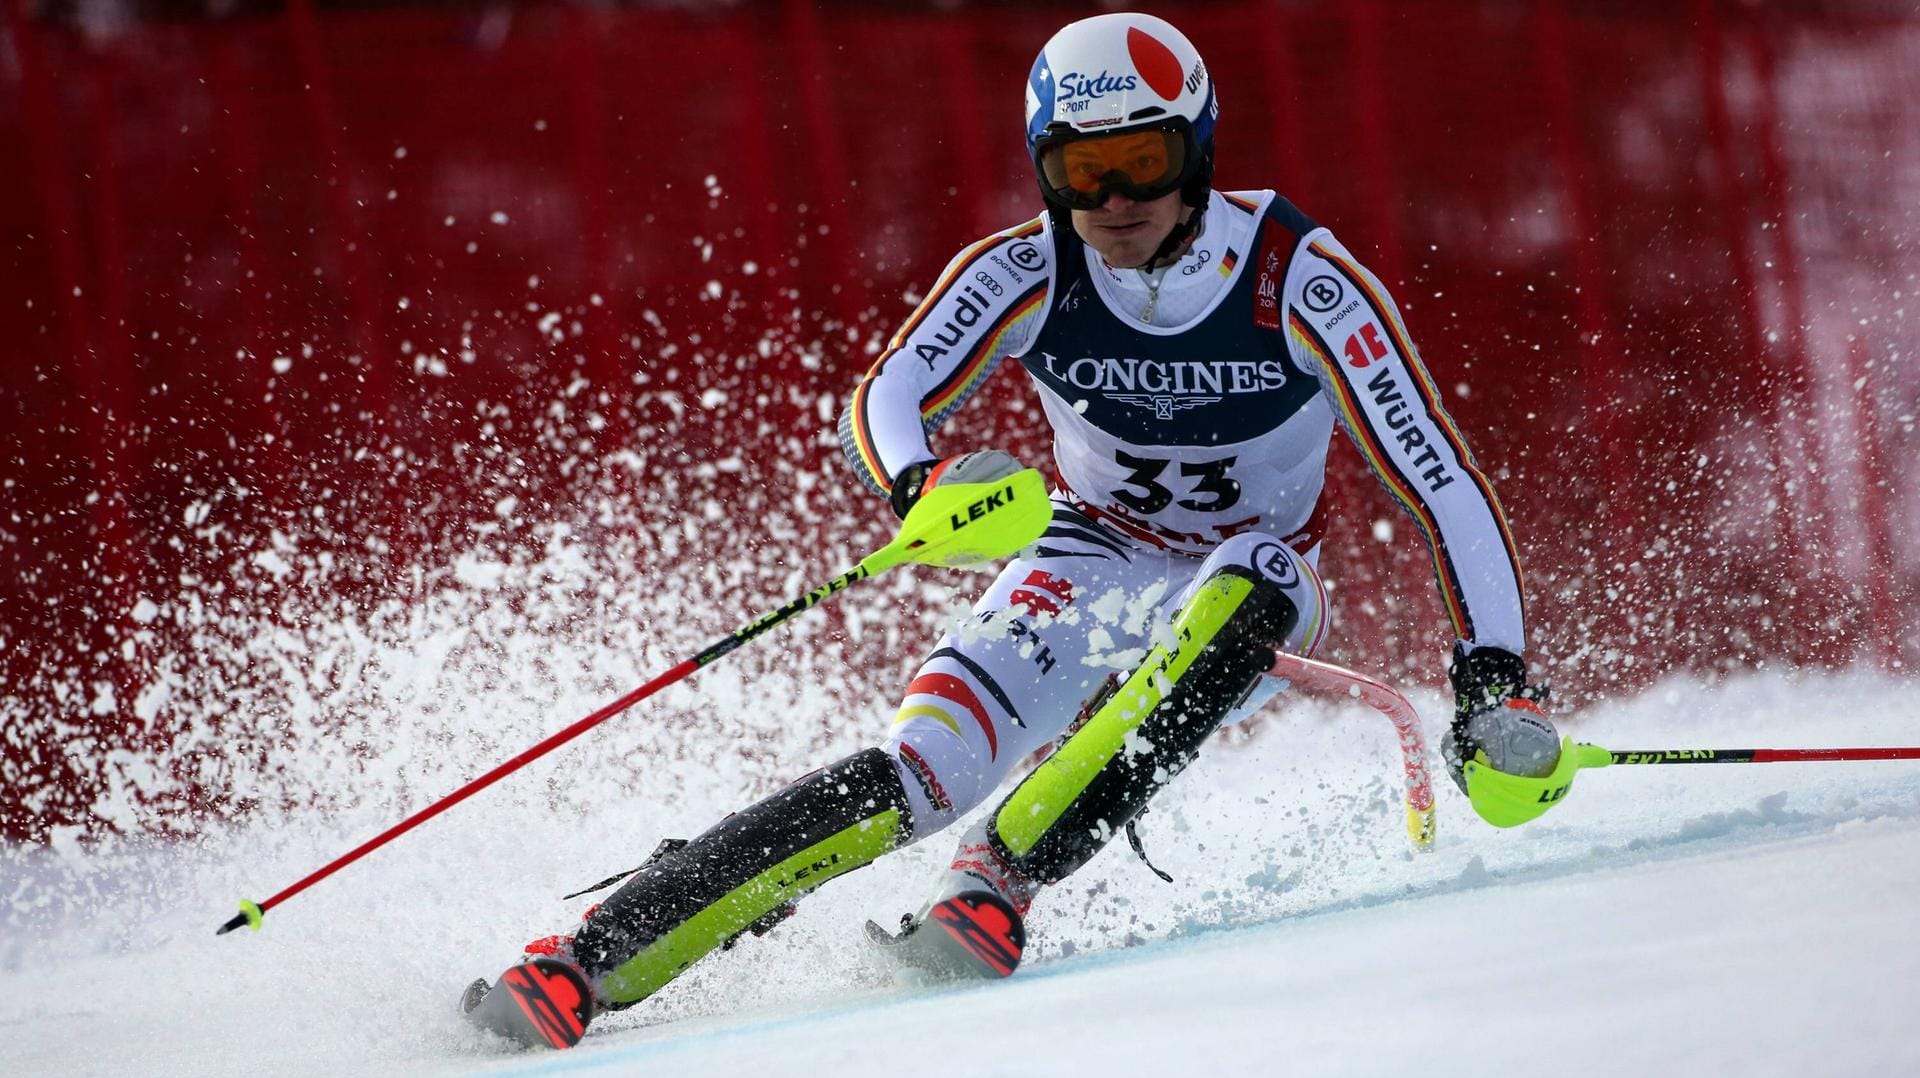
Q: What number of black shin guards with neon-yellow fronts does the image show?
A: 2